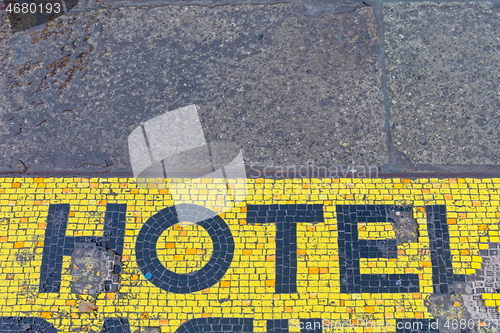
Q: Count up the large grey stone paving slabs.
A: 2